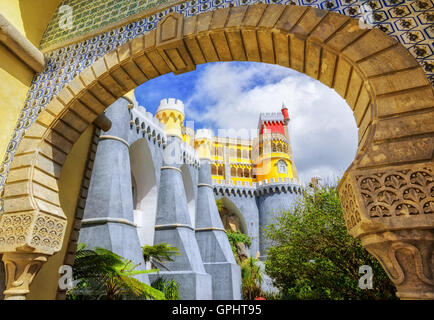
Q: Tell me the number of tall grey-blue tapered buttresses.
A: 3